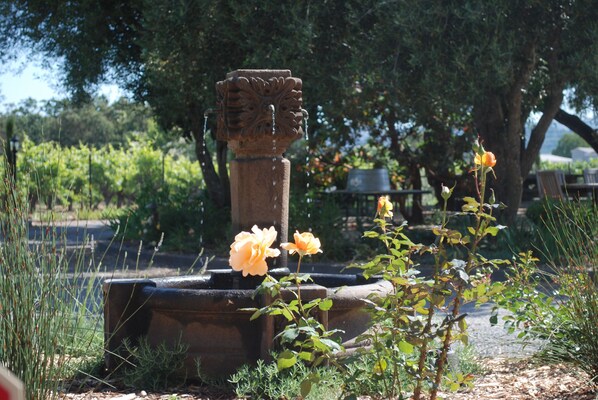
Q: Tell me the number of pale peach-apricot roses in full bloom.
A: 2